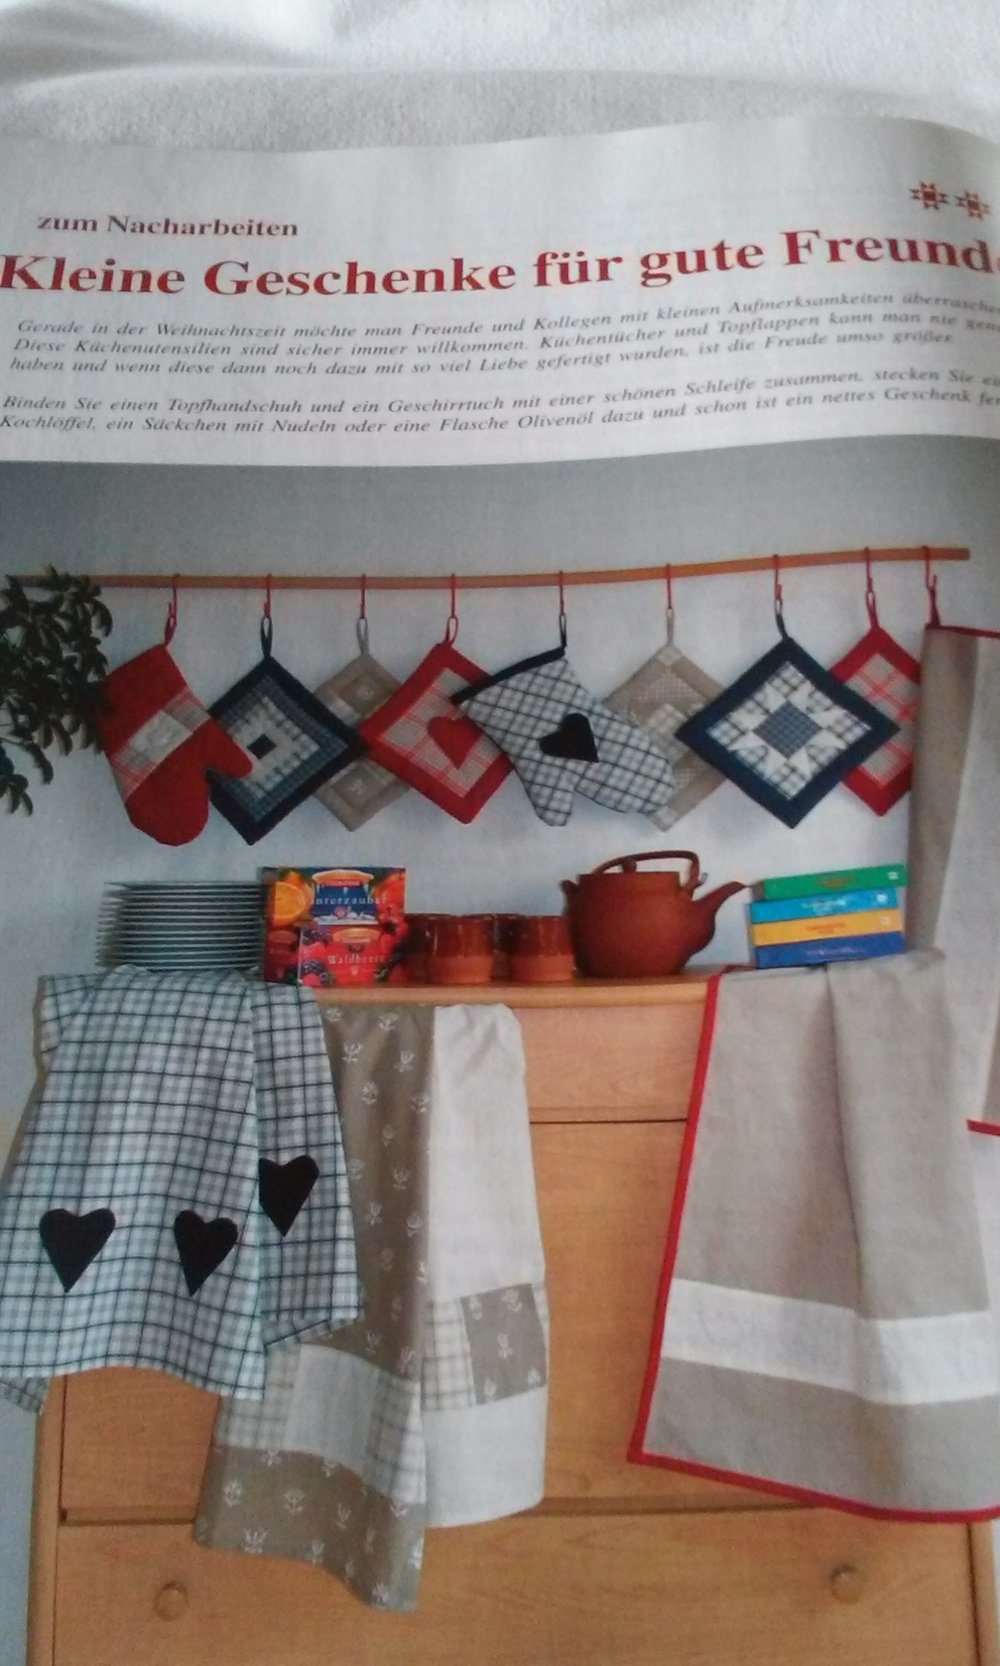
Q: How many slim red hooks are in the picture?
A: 9